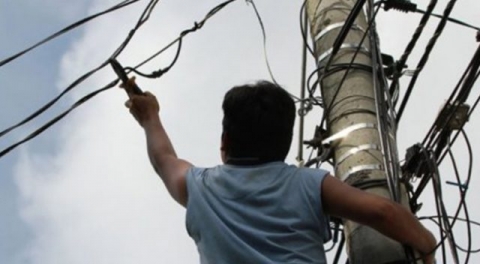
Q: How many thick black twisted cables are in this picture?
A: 2